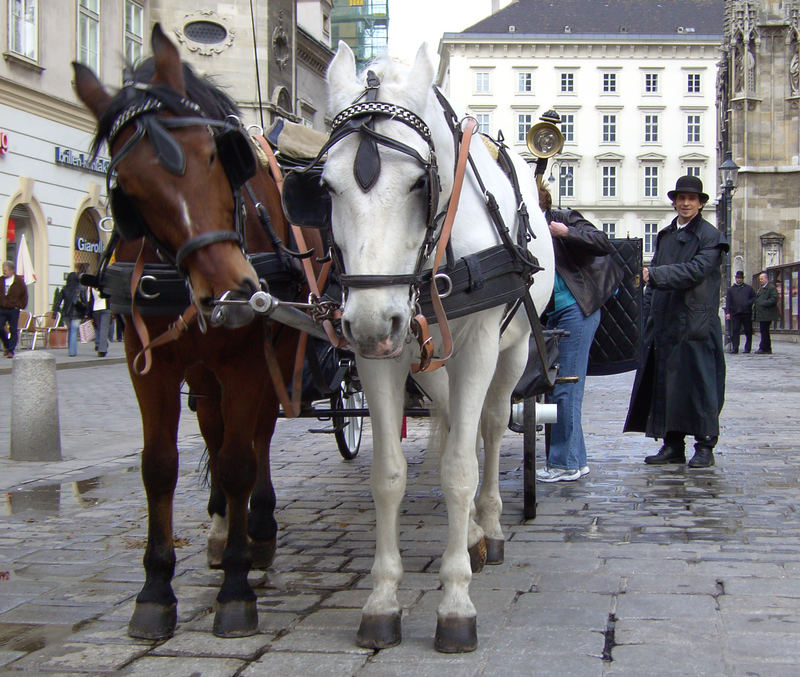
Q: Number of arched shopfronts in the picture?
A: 2